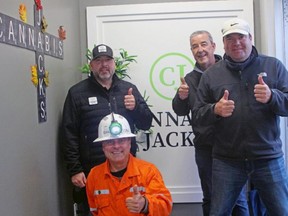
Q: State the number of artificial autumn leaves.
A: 6